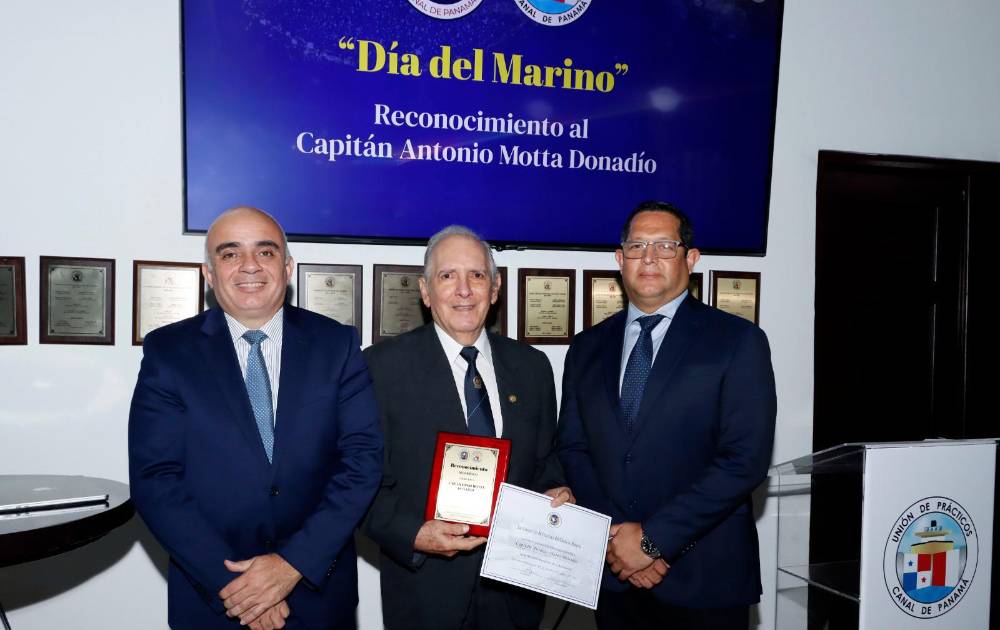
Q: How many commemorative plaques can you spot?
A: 11